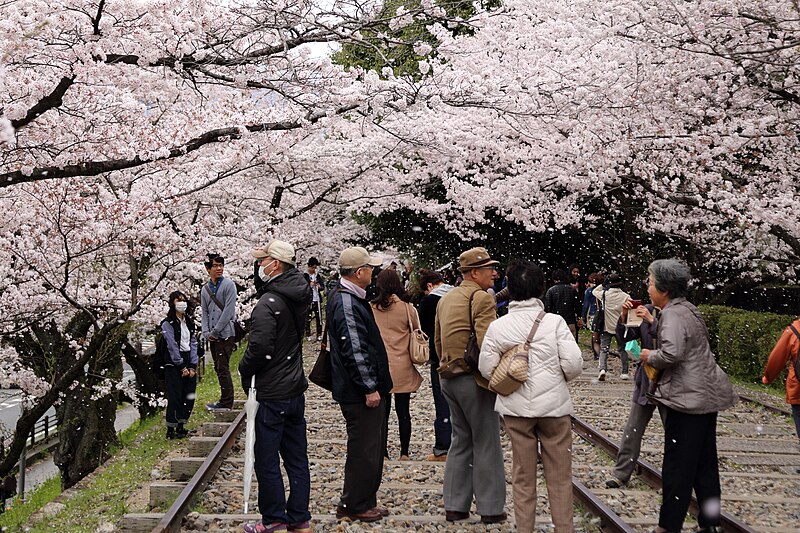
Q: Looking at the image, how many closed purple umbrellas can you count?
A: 0